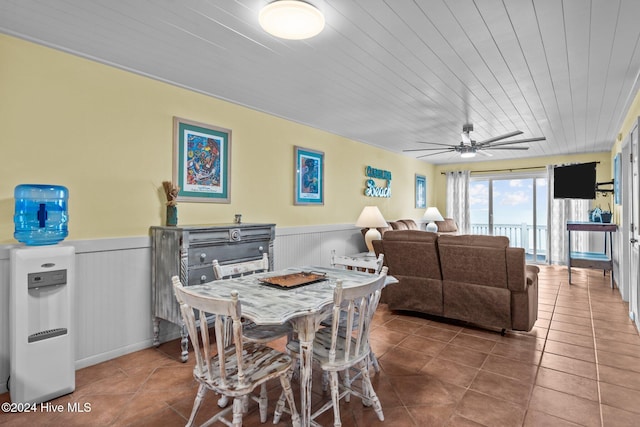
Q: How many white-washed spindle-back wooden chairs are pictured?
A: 4